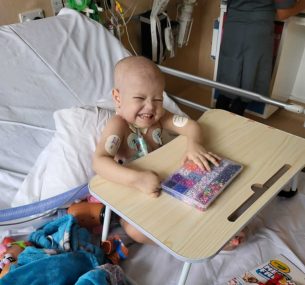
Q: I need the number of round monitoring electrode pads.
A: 4